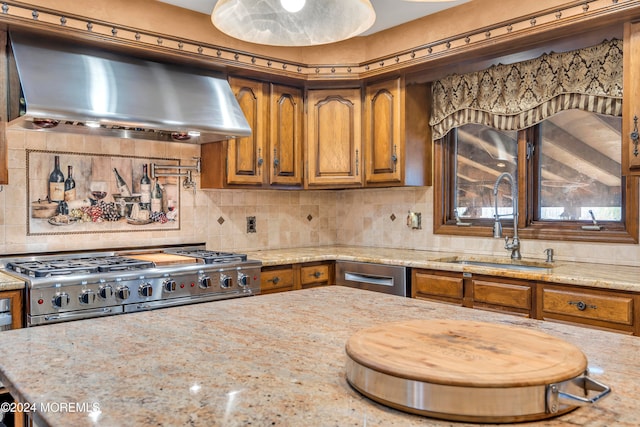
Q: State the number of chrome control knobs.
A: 9